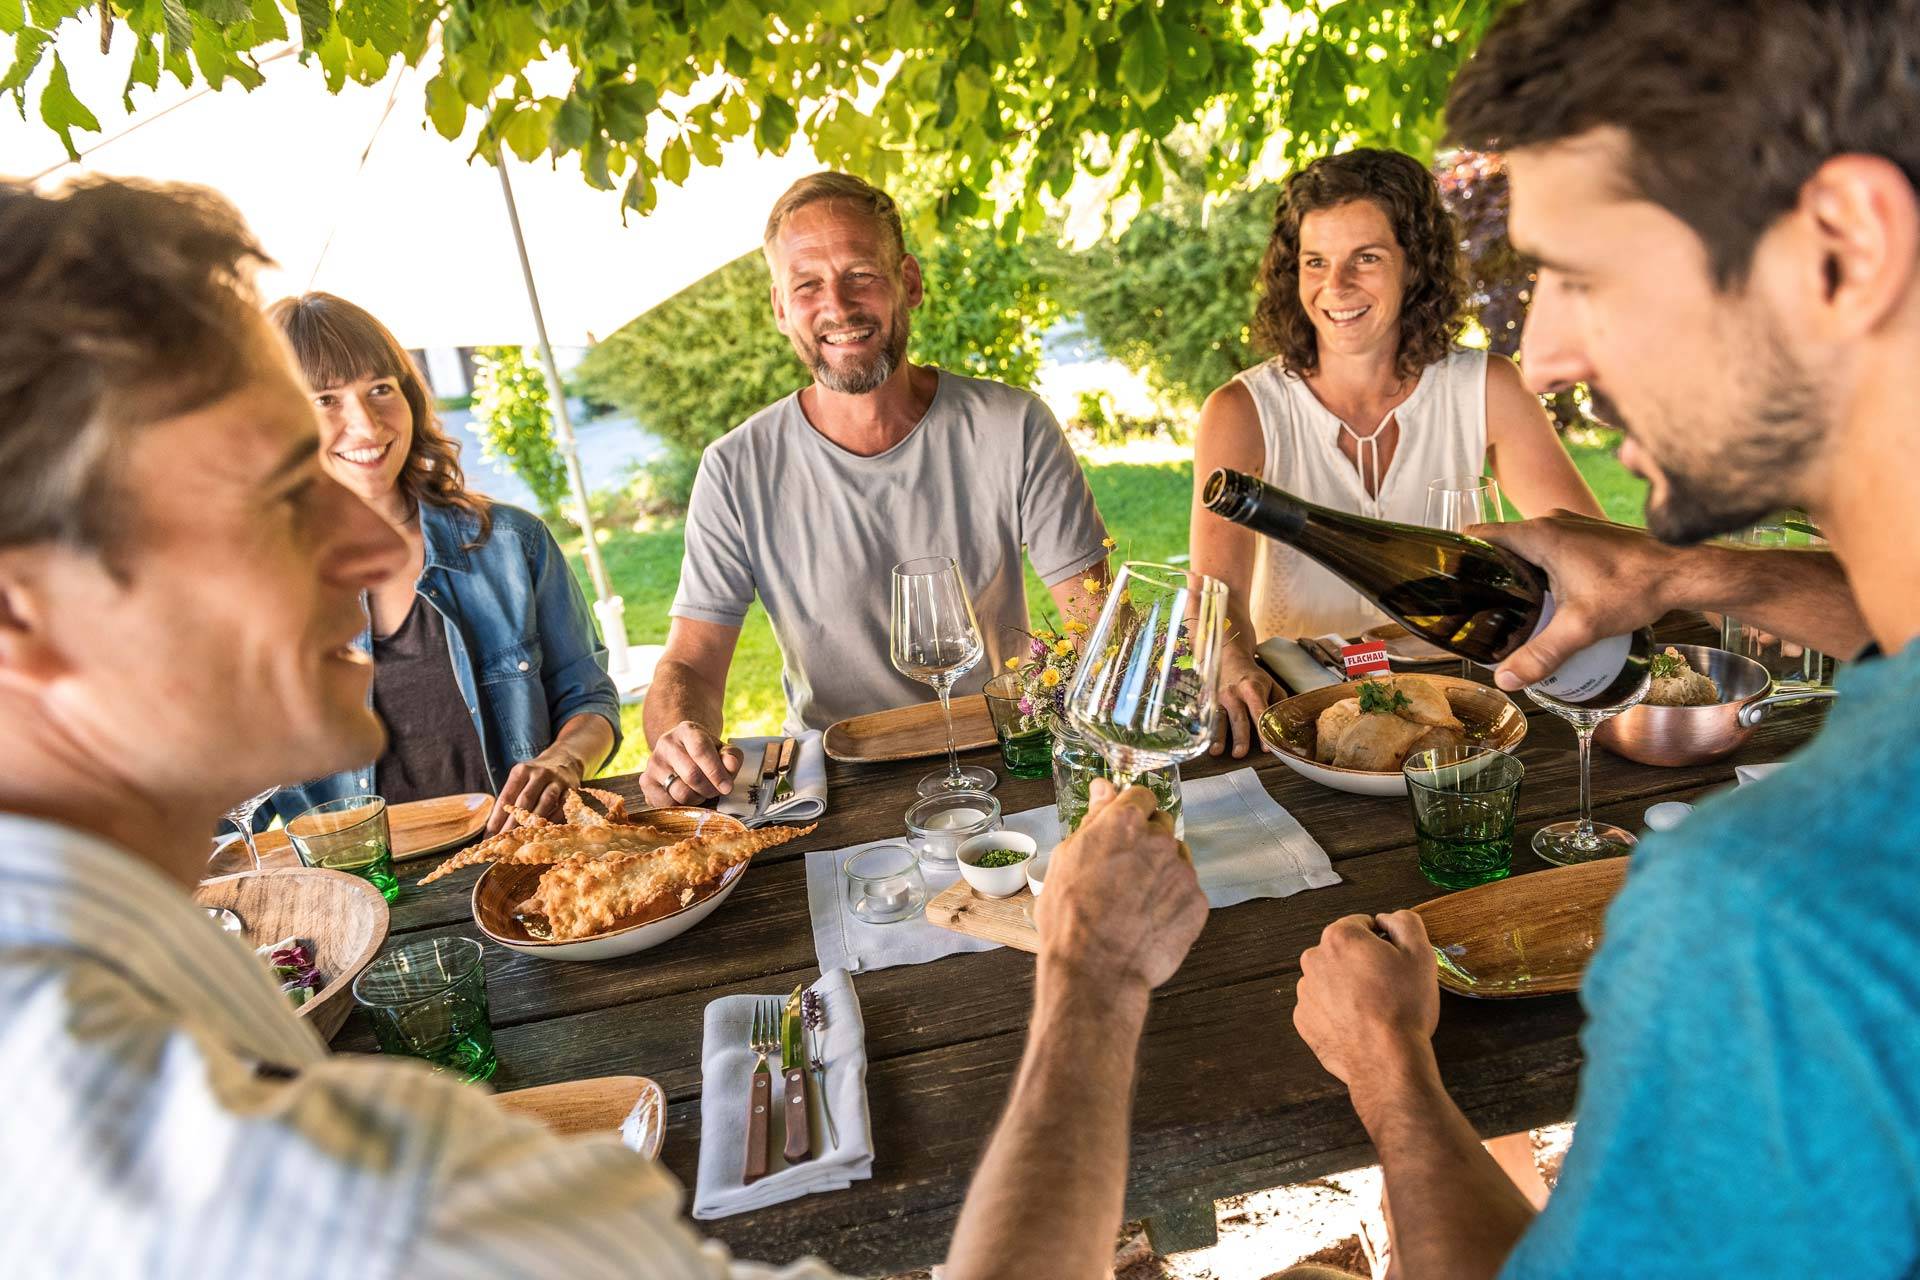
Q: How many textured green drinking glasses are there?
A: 4